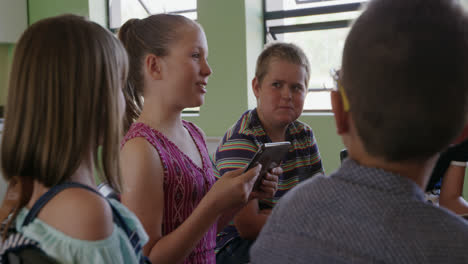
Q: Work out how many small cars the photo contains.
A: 0